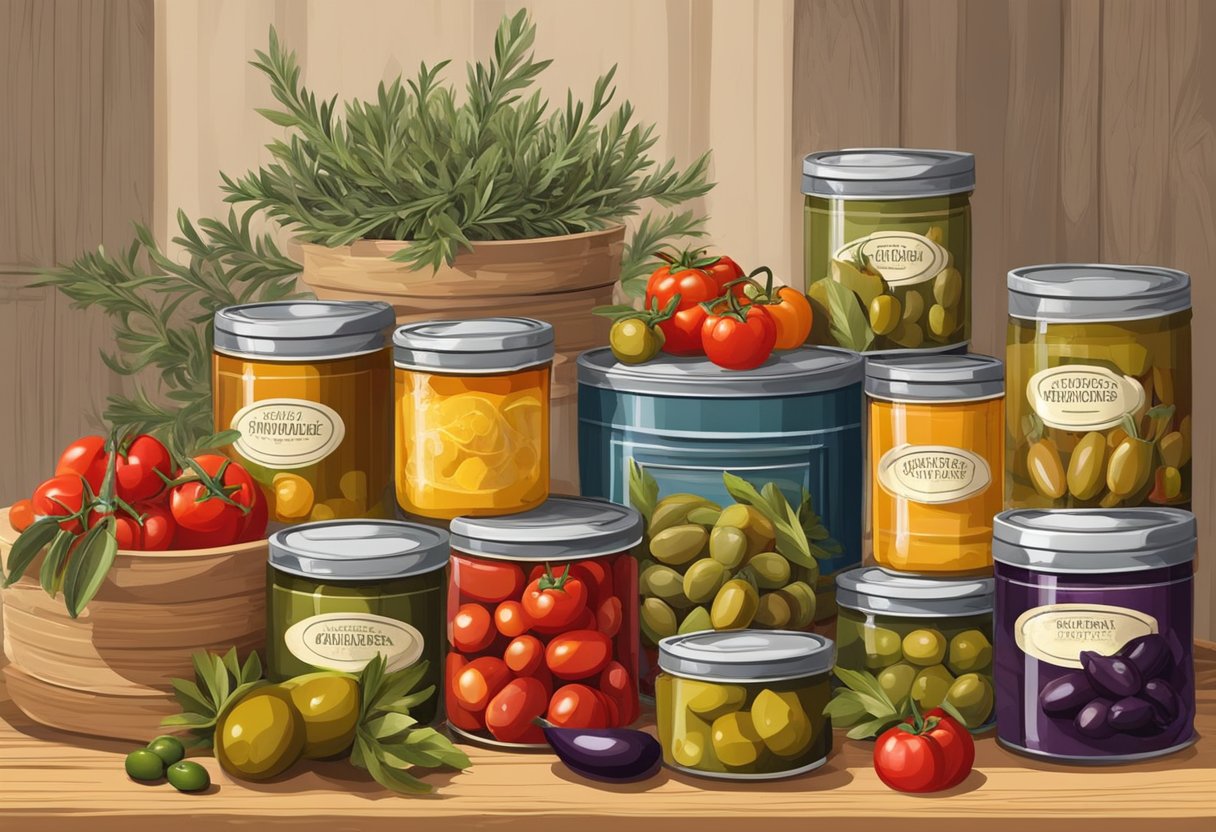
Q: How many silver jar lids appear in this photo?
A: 11